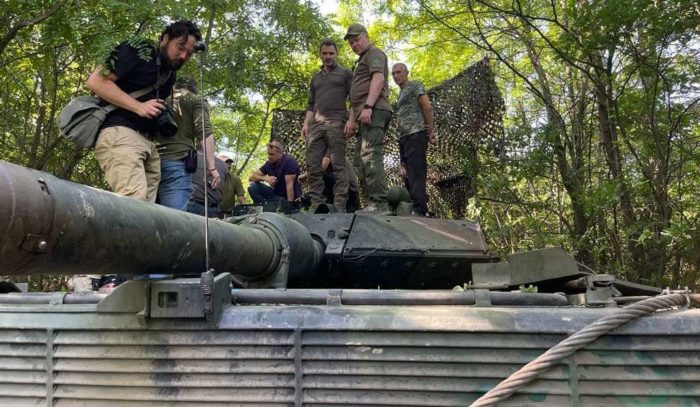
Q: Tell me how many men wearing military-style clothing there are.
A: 3